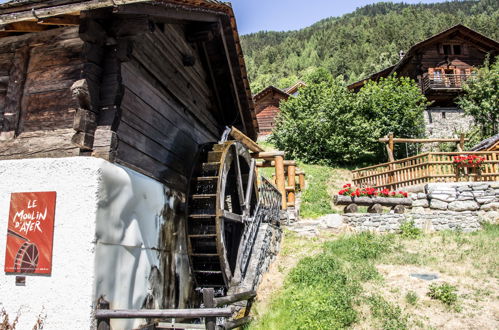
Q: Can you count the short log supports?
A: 3